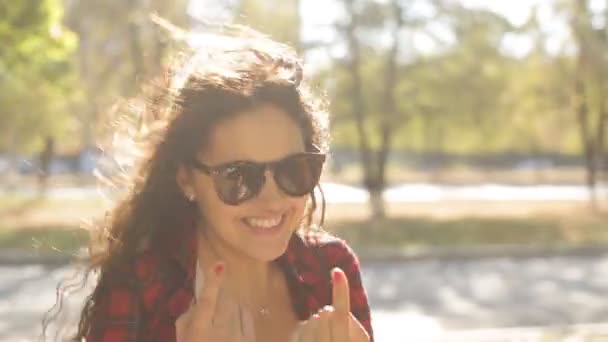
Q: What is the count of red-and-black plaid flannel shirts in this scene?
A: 1